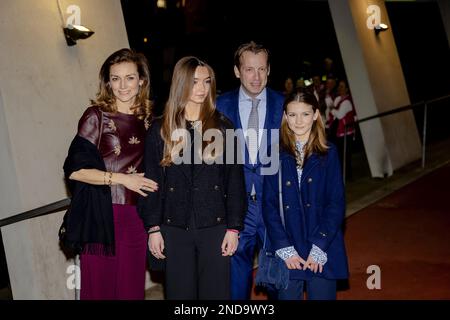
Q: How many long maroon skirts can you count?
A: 1